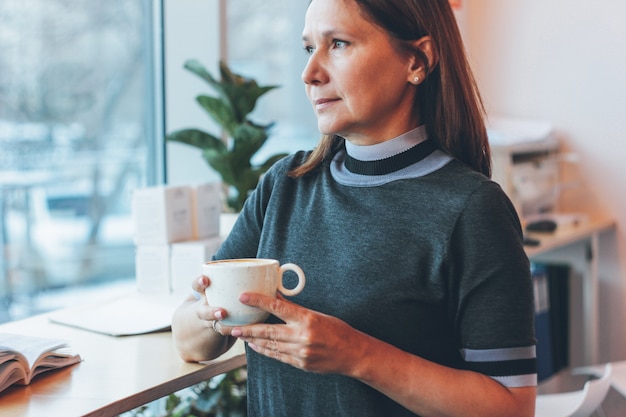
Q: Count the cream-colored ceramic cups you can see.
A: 1